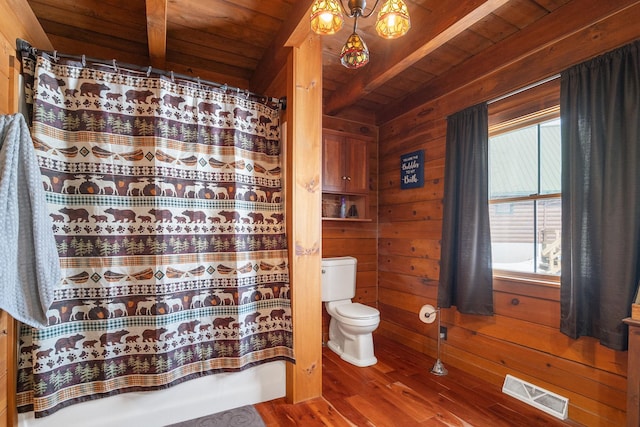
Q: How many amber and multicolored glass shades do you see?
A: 3